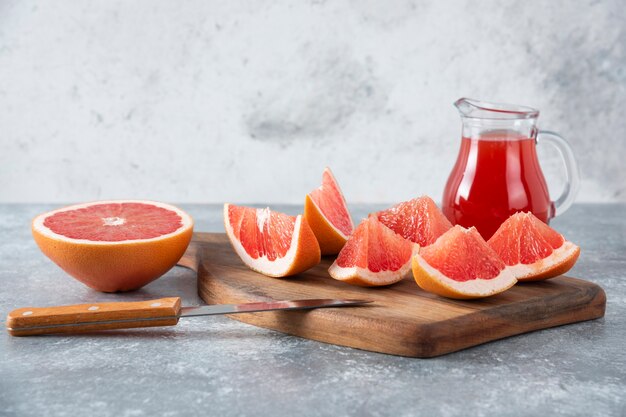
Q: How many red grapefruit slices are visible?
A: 6